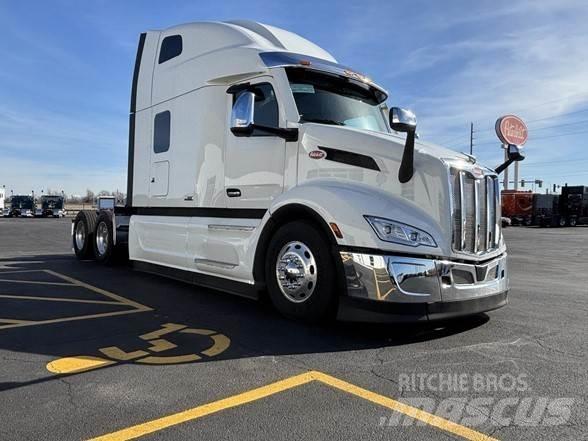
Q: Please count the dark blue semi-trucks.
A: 2